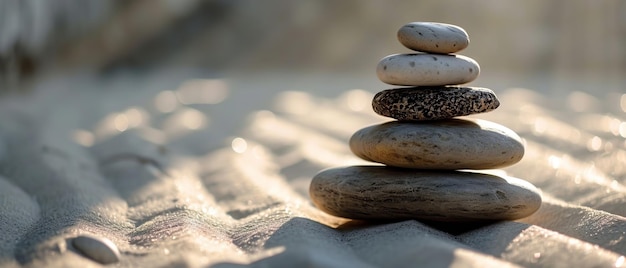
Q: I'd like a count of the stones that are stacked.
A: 5